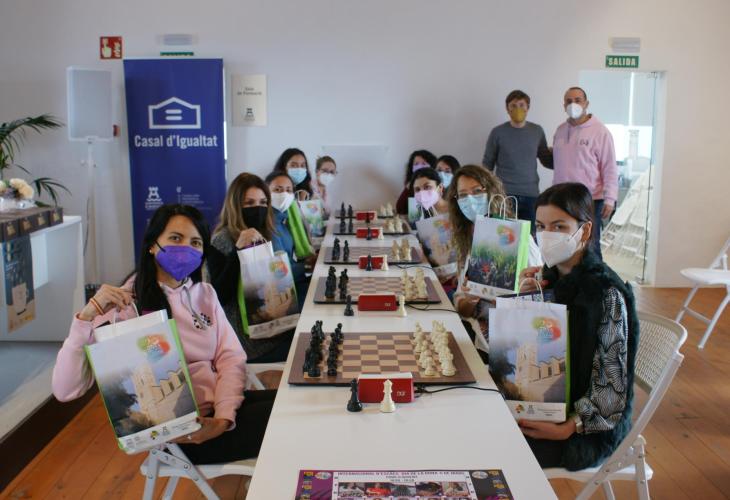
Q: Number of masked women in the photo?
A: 10